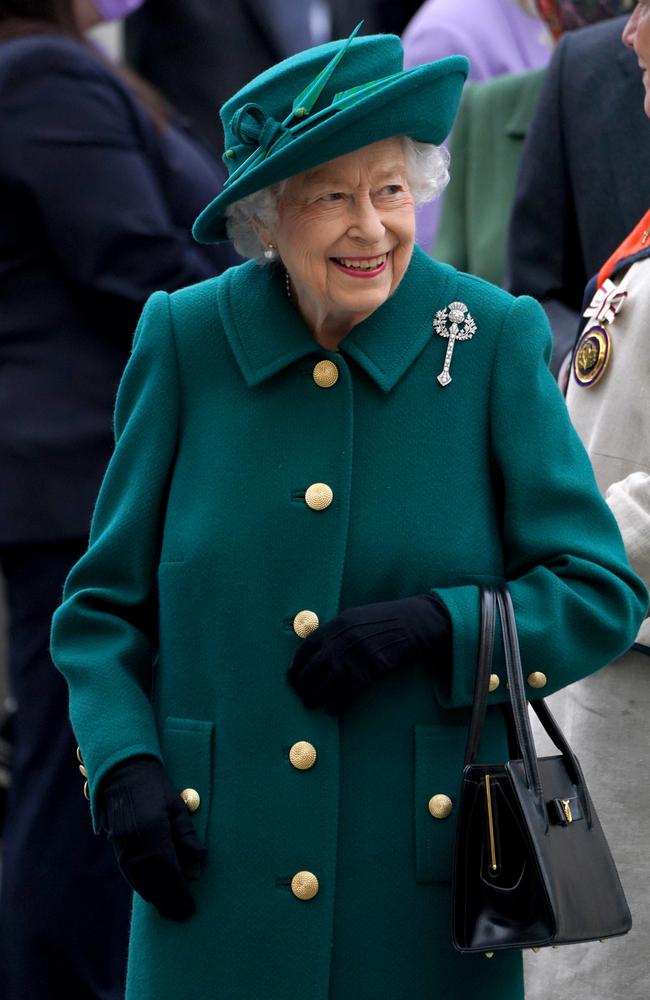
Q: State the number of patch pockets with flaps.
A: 2